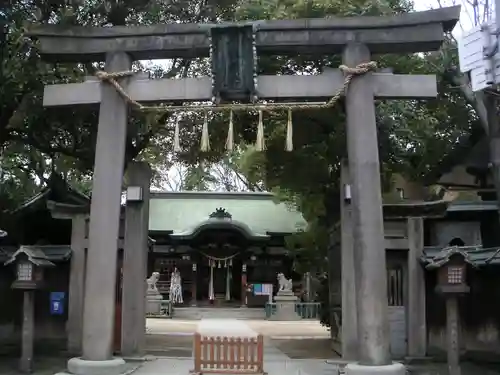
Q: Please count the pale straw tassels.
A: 5